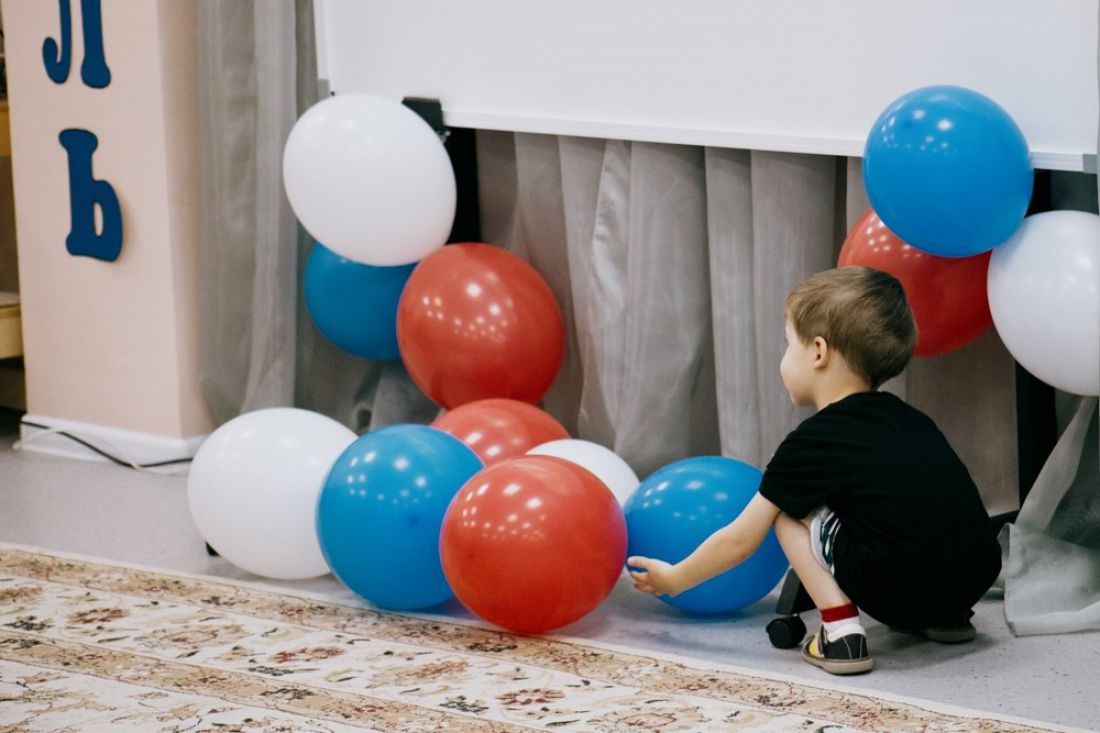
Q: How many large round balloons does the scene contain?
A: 12